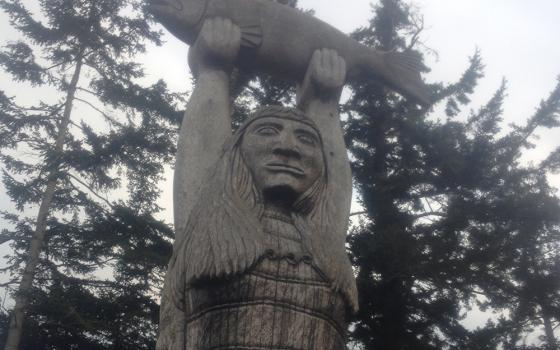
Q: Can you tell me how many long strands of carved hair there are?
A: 2